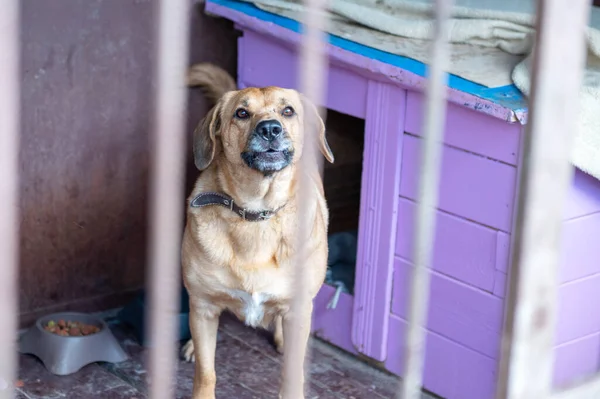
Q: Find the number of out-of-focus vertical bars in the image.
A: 5